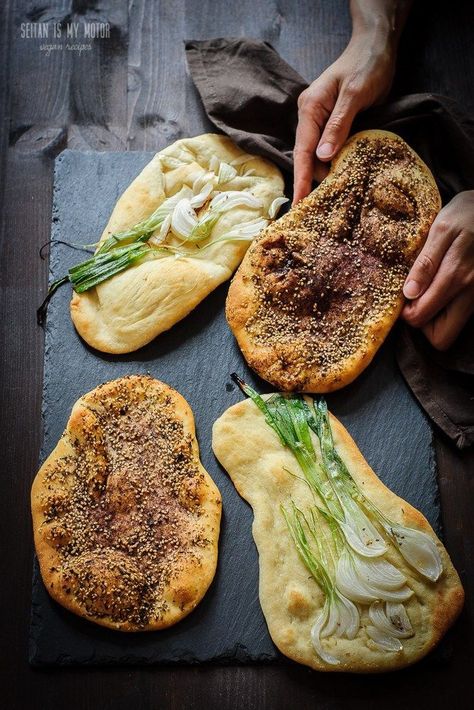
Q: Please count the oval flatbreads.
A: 4